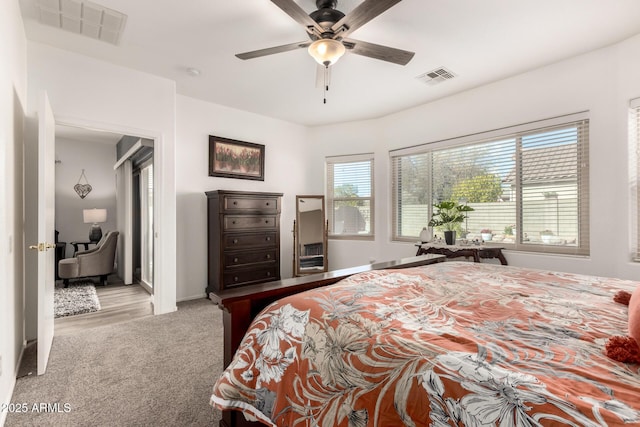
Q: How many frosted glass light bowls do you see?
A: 1